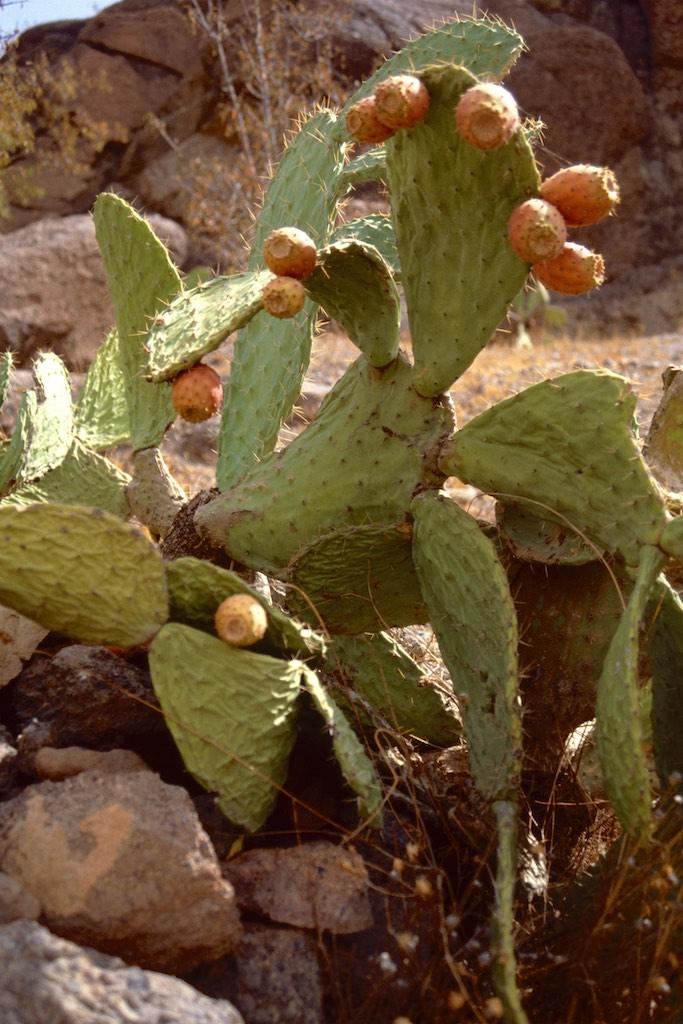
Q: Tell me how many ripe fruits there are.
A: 10